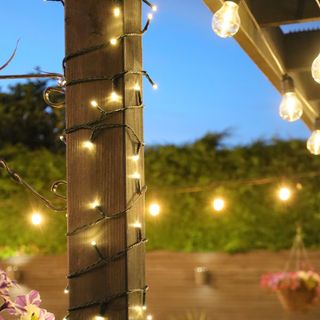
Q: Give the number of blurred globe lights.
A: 4